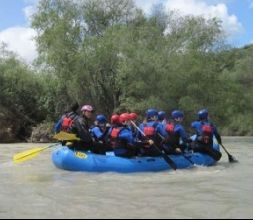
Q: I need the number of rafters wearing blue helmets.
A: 5